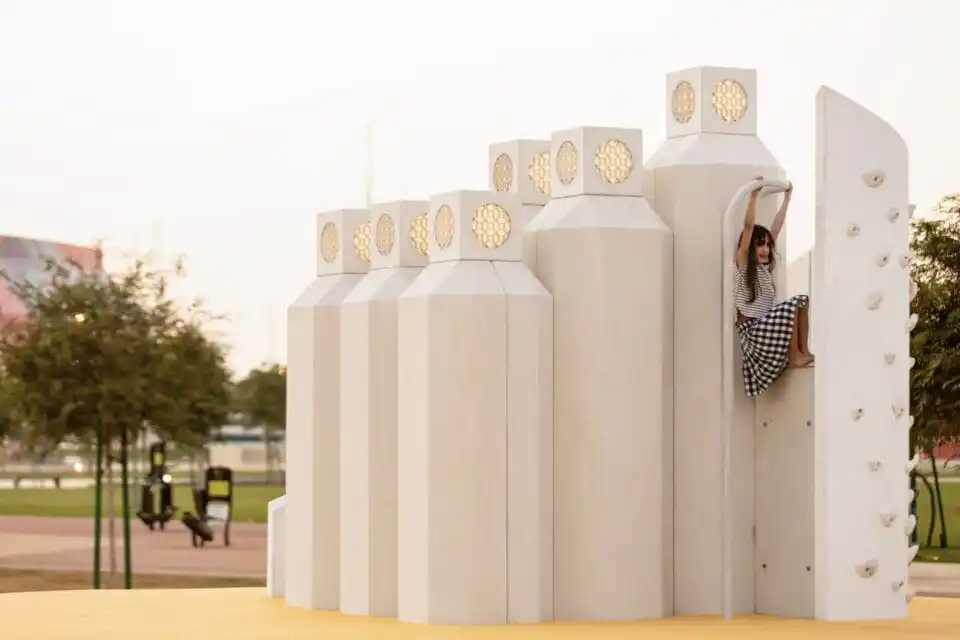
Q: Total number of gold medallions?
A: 12